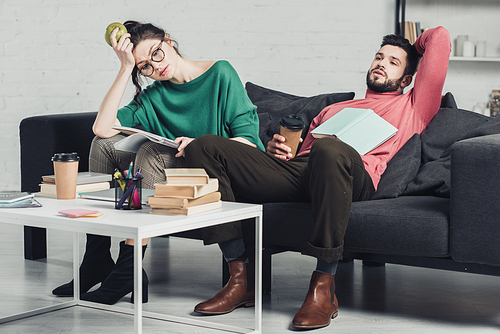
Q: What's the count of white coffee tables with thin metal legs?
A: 1